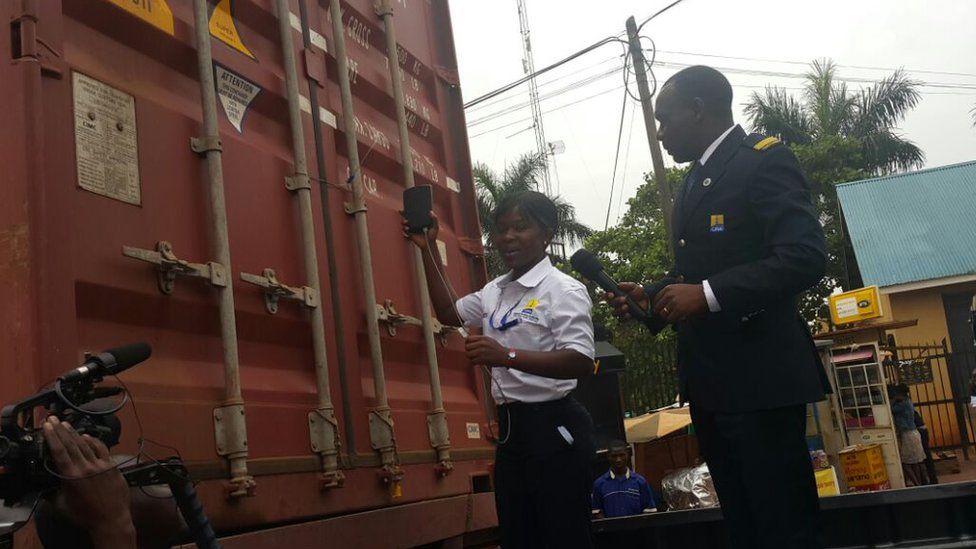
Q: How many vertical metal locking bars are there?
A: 4